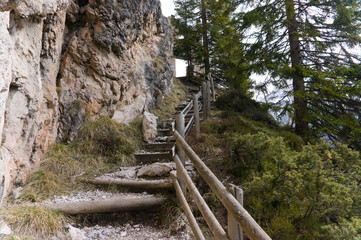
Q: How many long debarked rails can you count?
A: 3